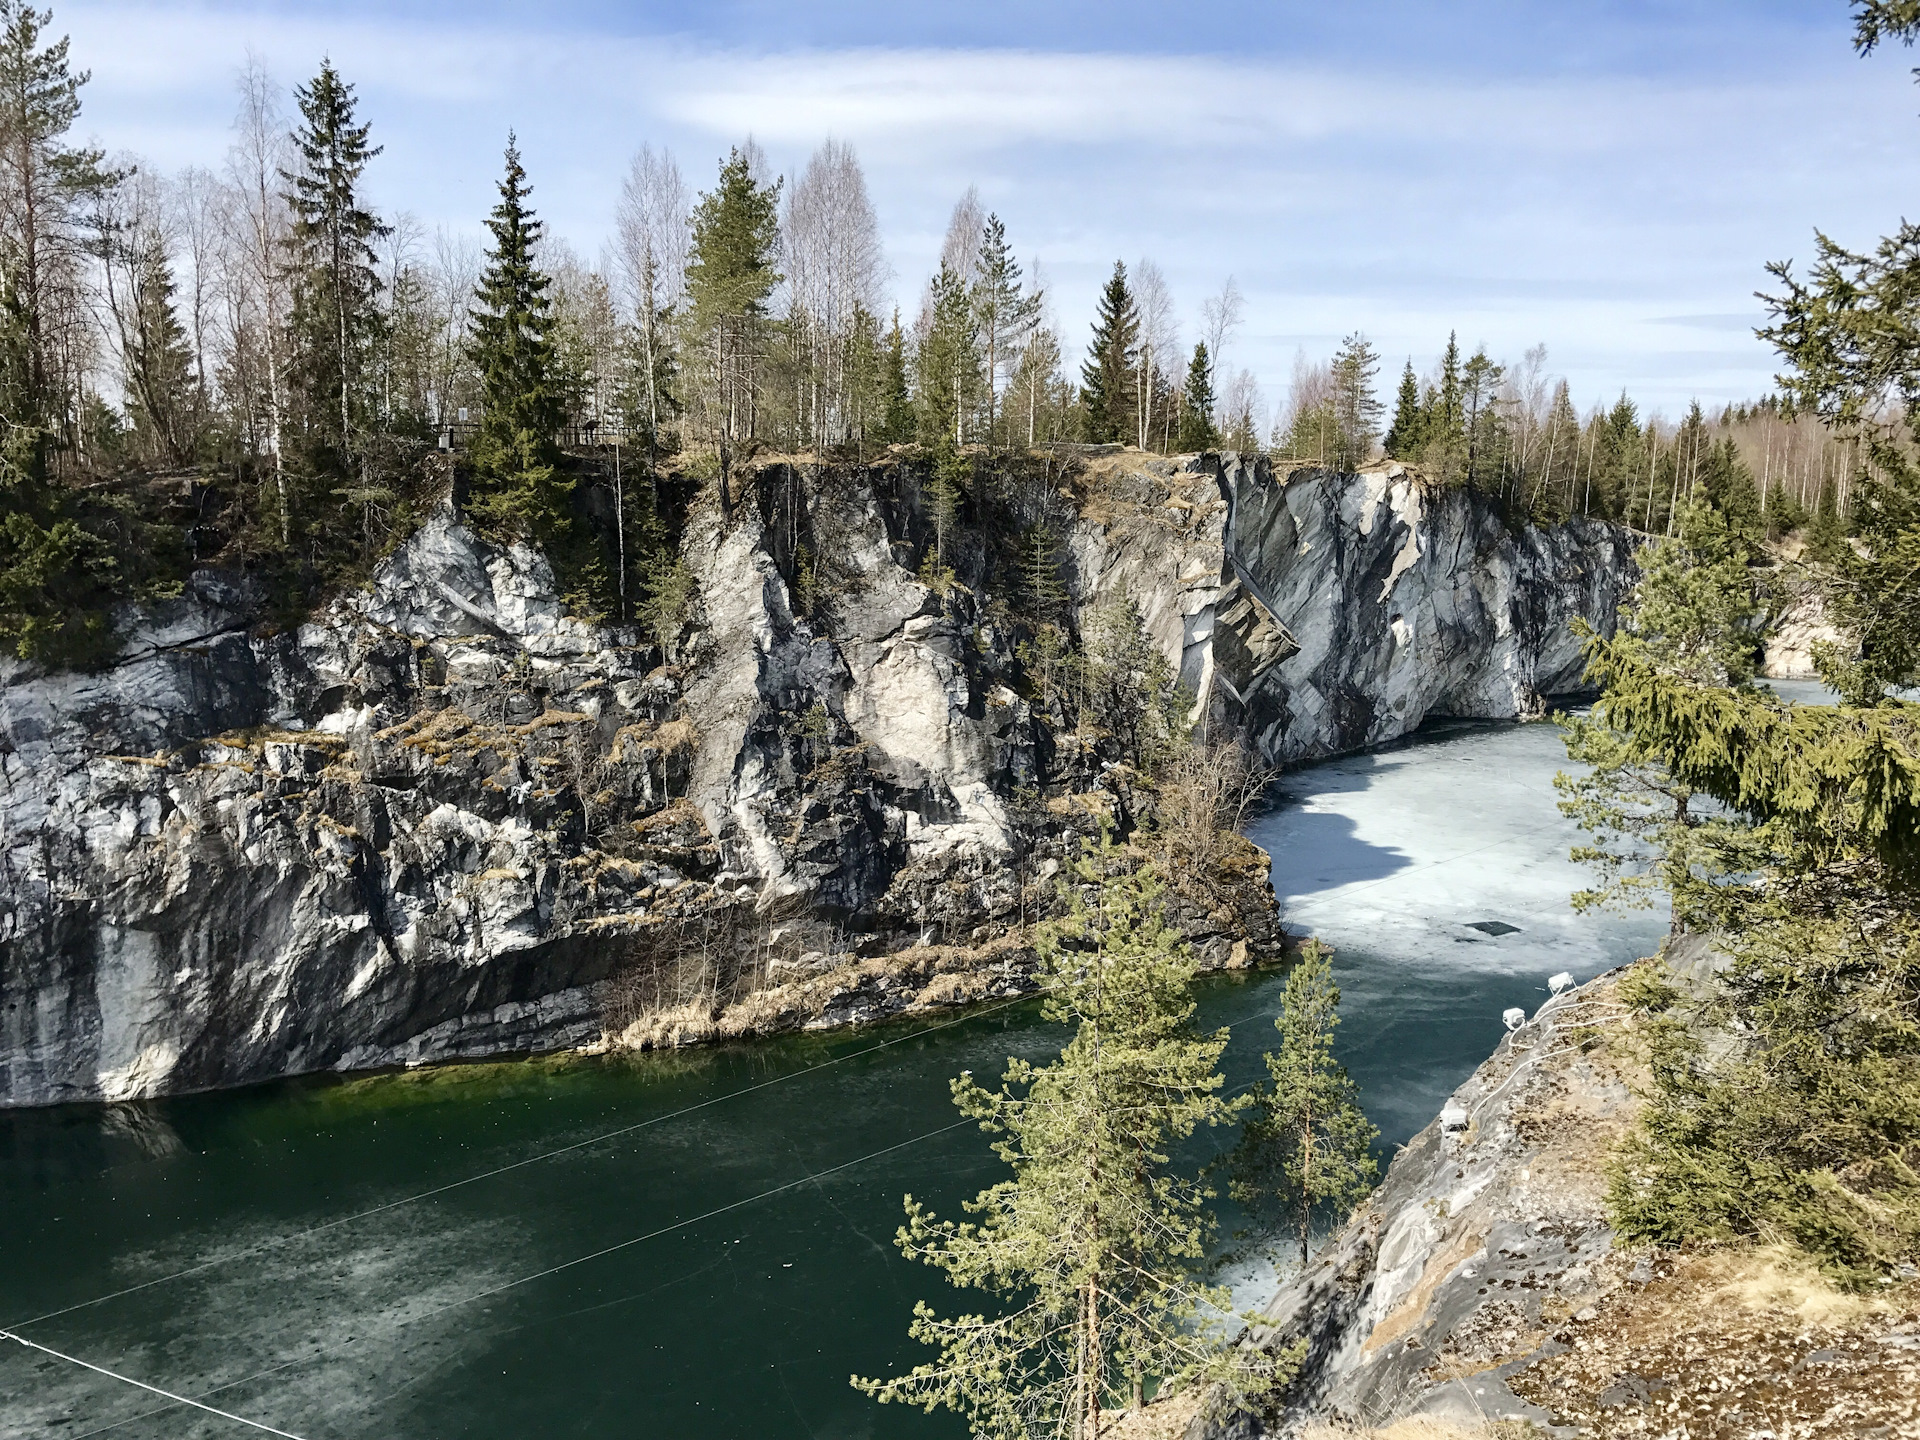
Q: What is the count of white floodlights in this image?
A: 3